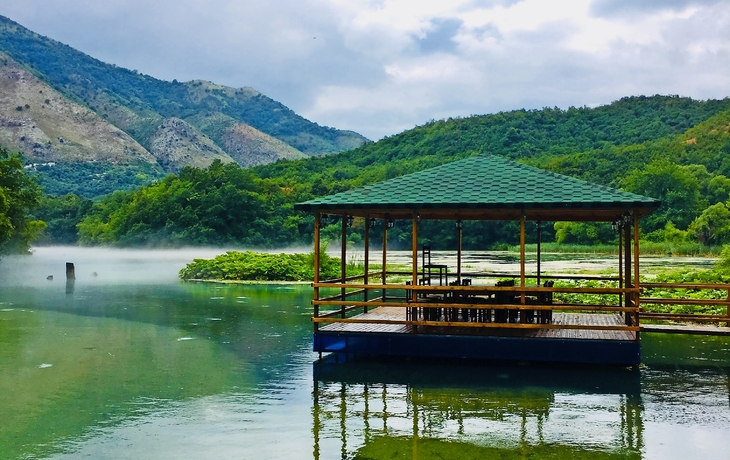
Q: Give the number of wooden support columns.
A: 11